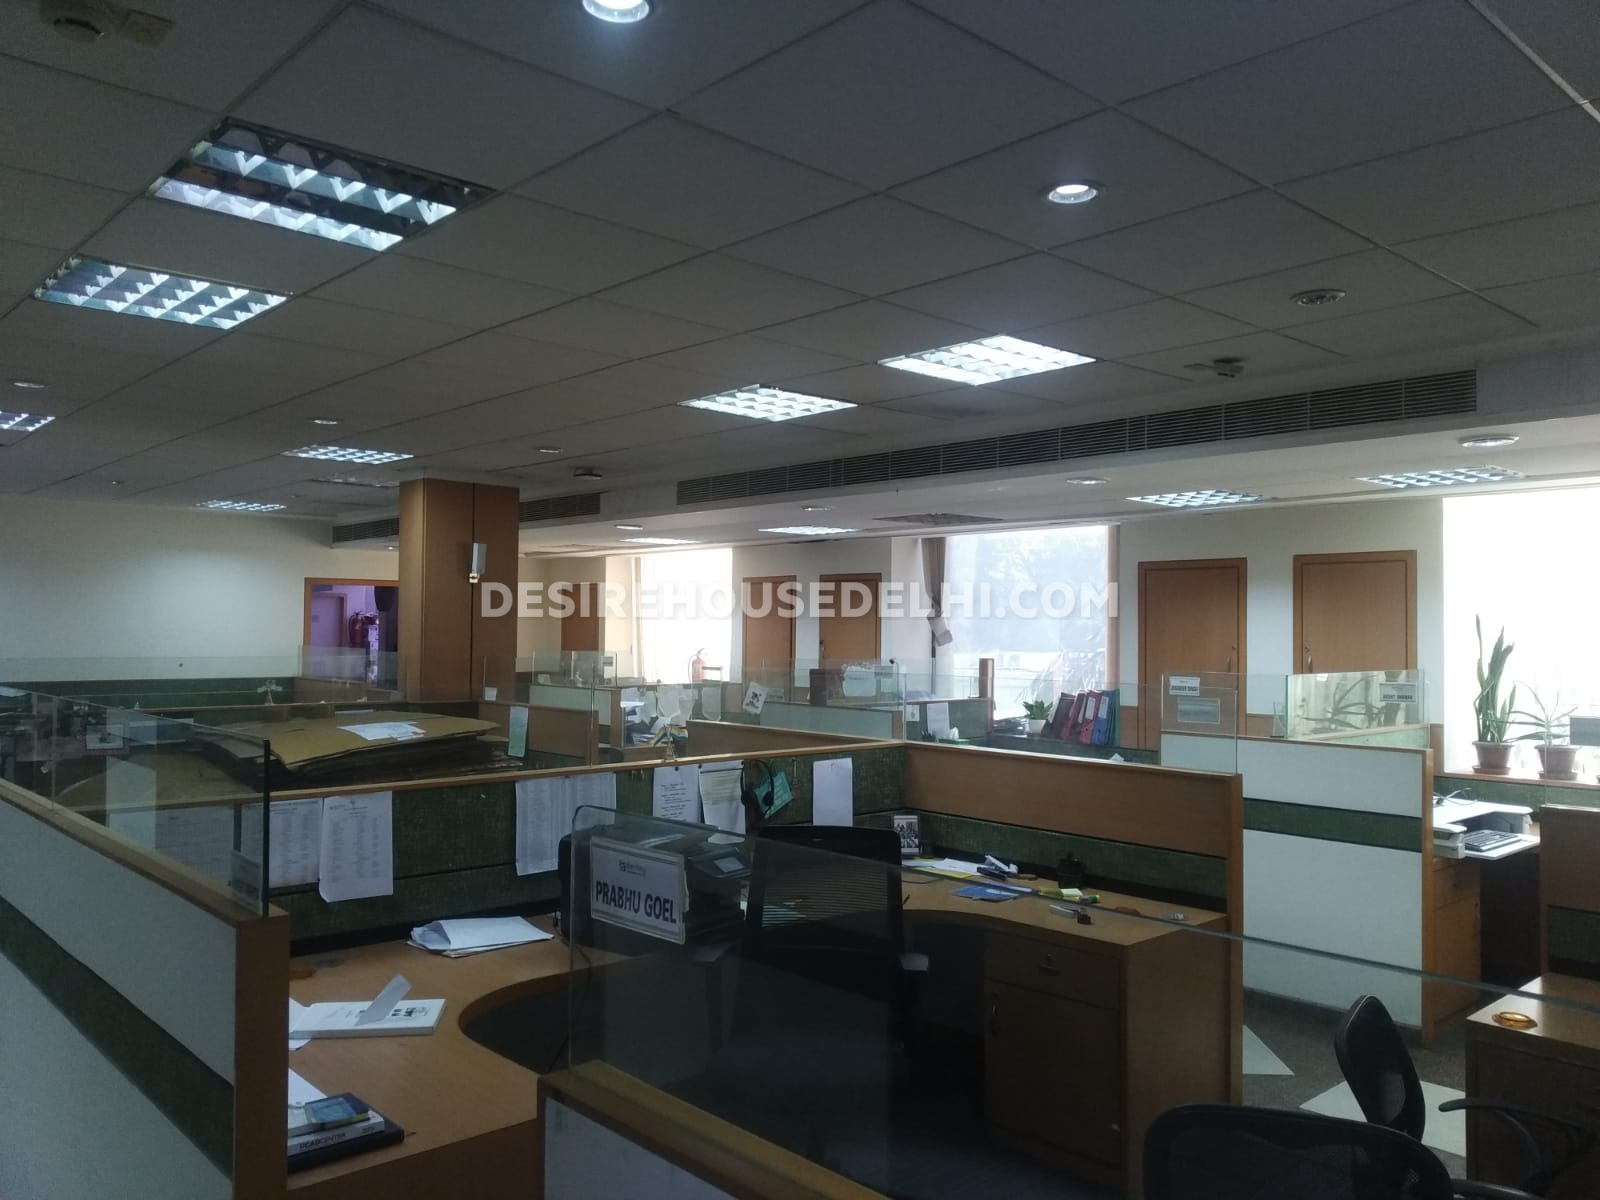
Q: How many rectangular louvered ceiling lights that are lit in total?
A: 11